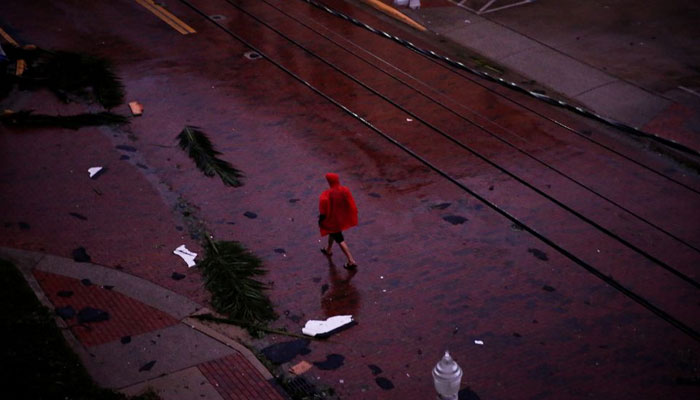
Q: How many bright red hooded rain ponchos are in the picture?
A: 1